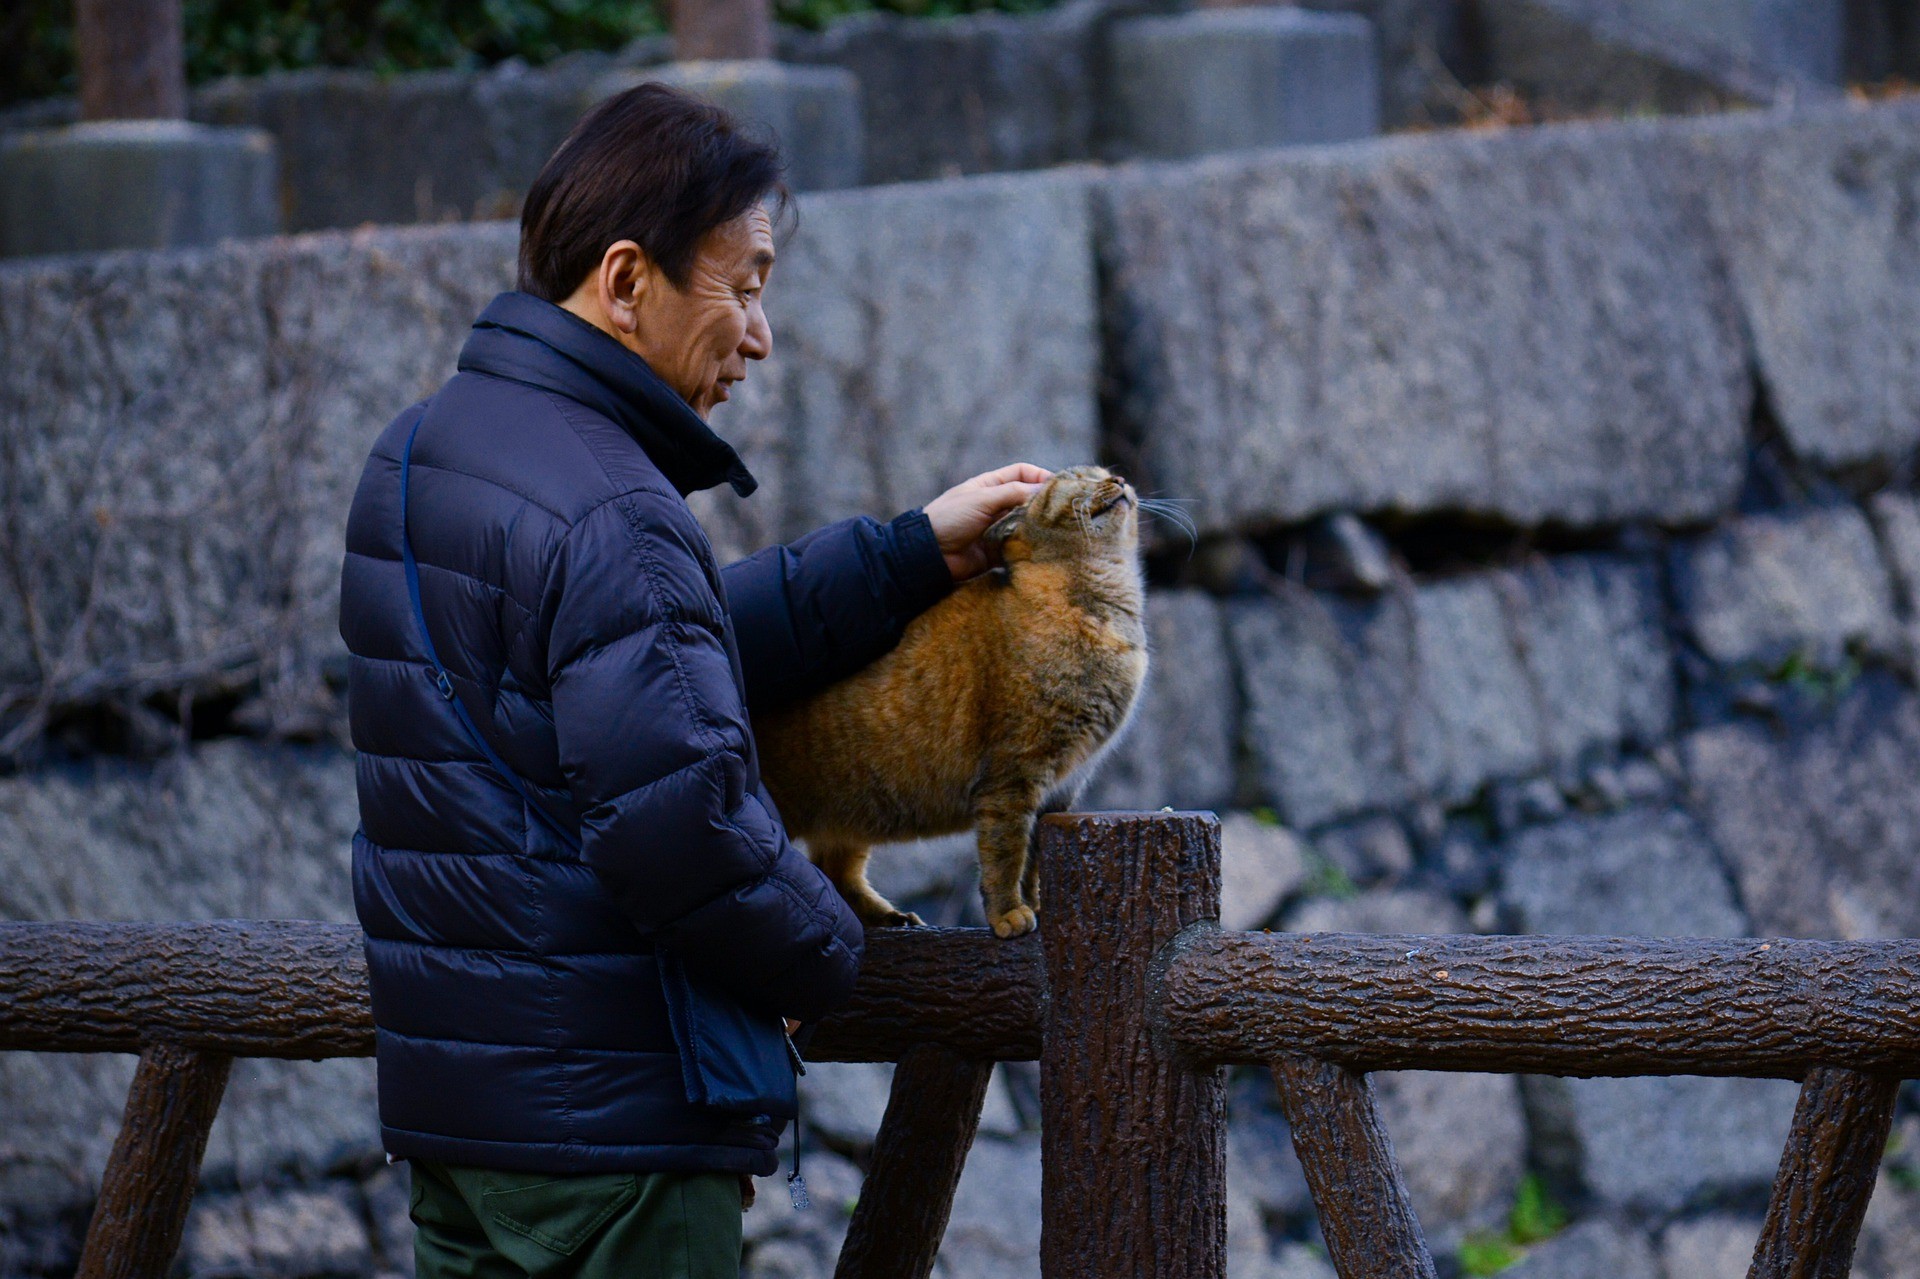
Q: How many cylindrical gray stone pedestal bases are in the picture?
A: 3